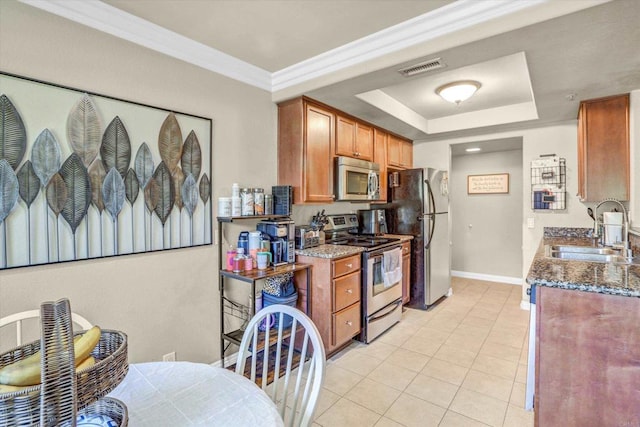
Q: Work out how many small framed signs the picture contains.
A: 1